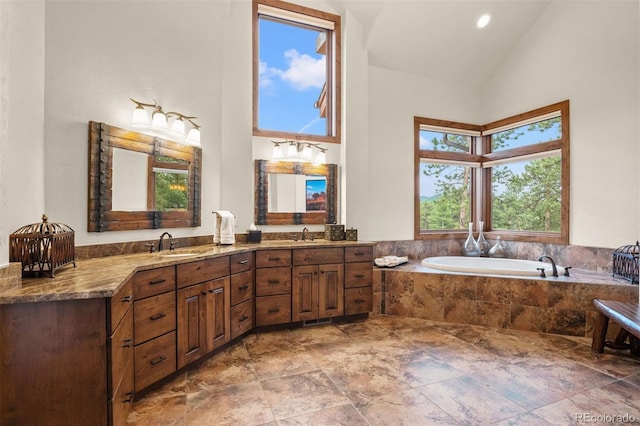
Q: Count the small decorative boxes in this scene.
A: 2